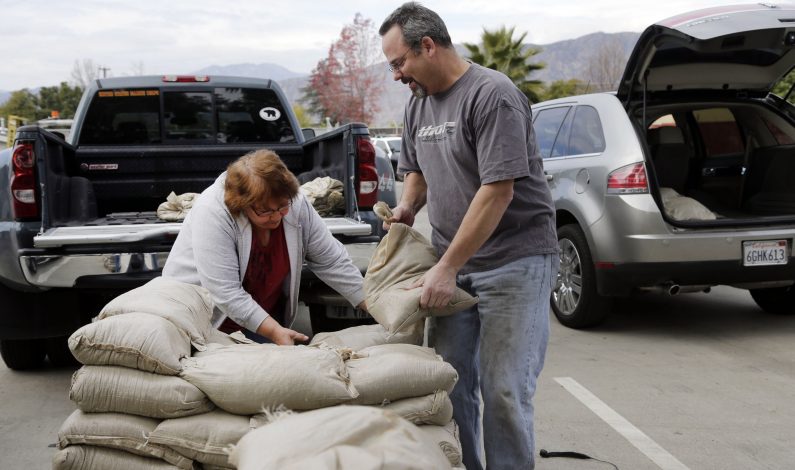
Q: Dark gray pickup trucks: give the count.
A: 1